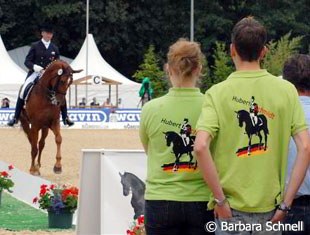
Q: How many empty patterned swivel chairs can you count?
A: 0